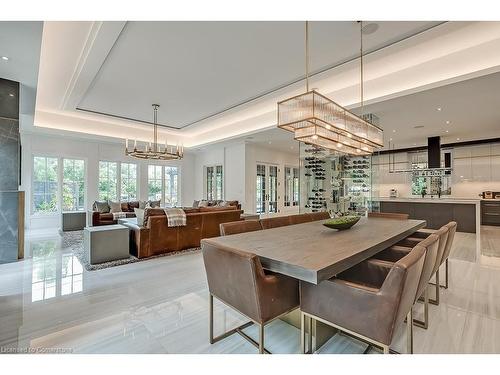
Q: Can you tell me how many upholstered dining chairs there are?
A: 10